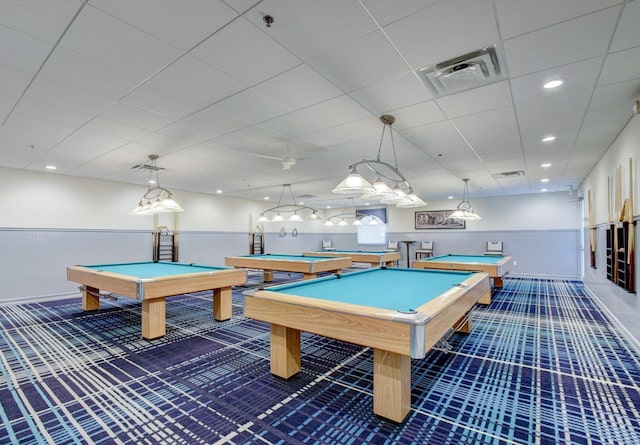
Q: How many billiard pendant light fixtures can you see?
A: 5